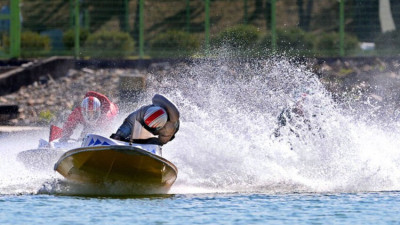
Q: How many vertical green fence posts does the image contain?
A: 6